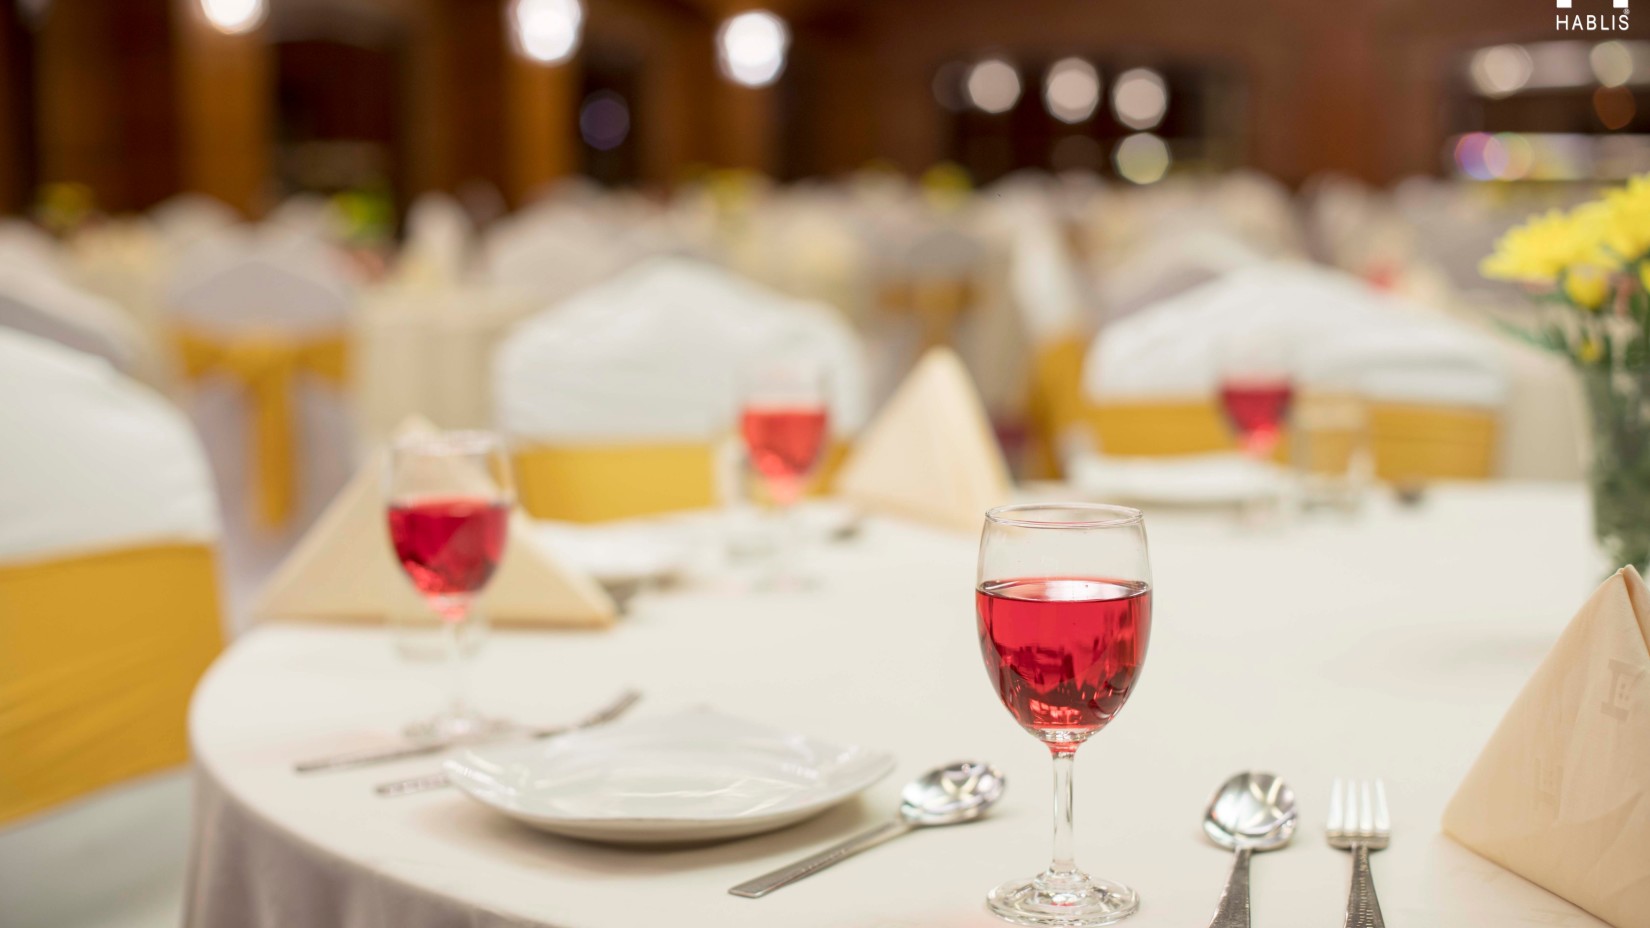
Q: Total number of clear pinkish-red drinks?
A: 4